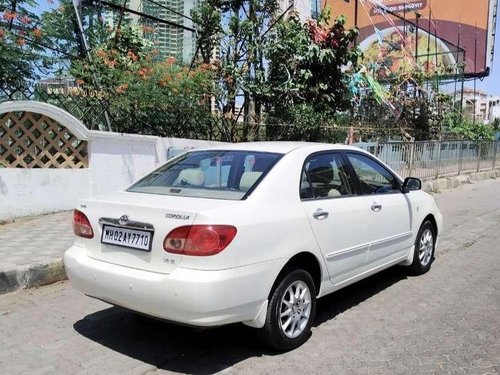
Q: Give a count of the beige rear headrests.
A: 2